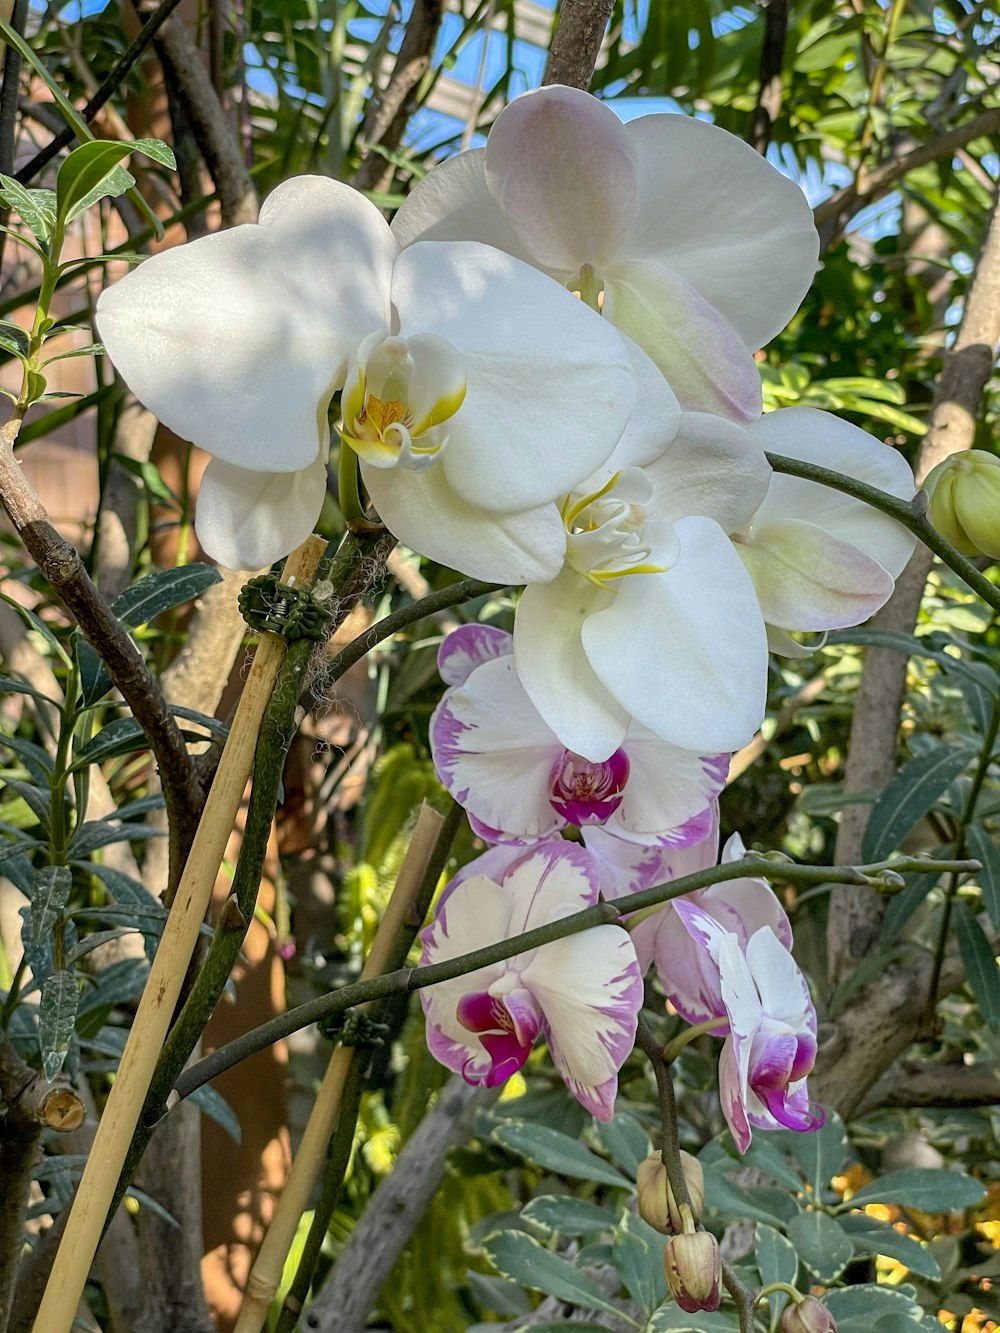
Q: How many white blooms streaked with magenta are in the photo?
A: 4